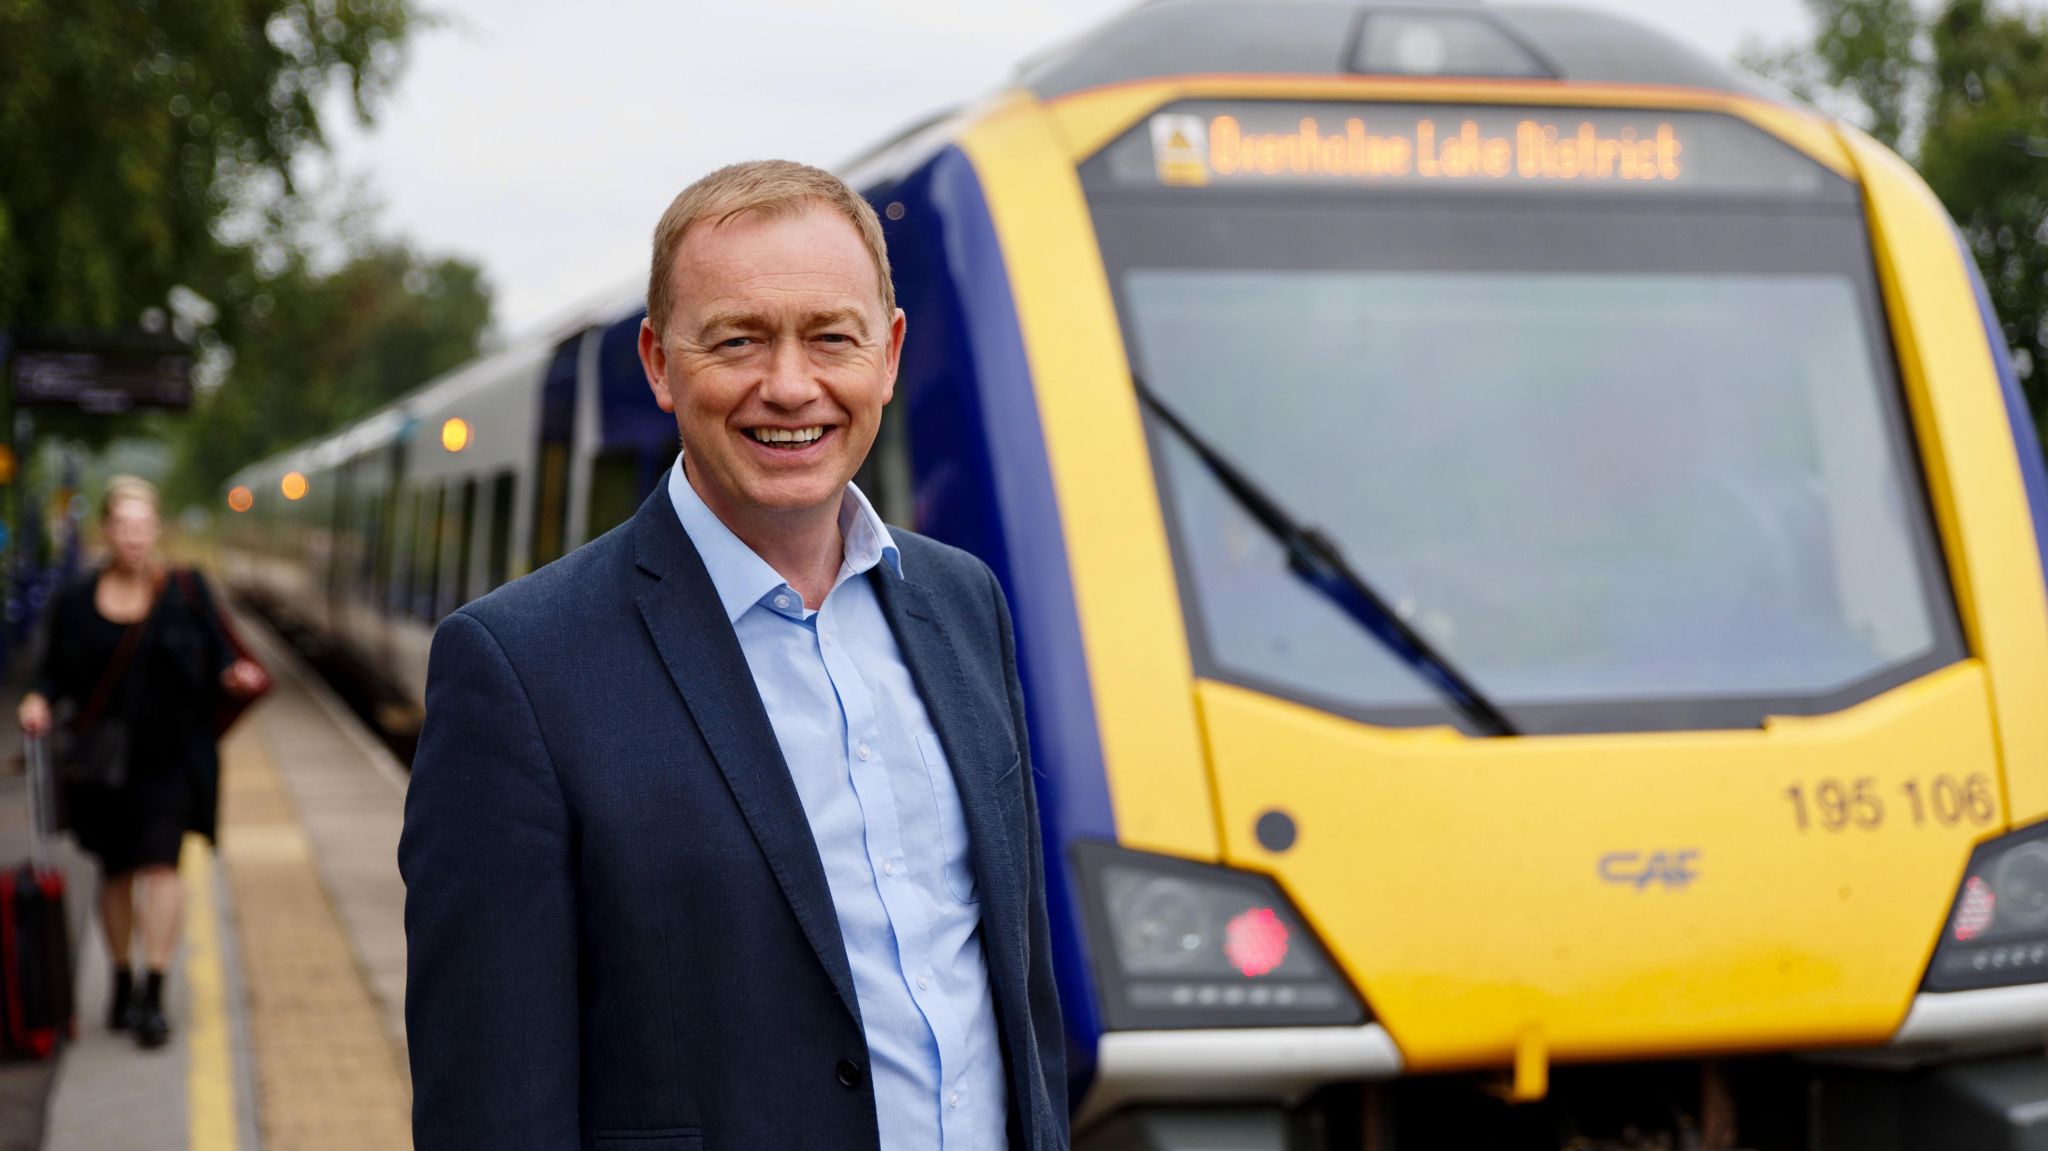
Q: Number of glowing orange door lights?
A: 3